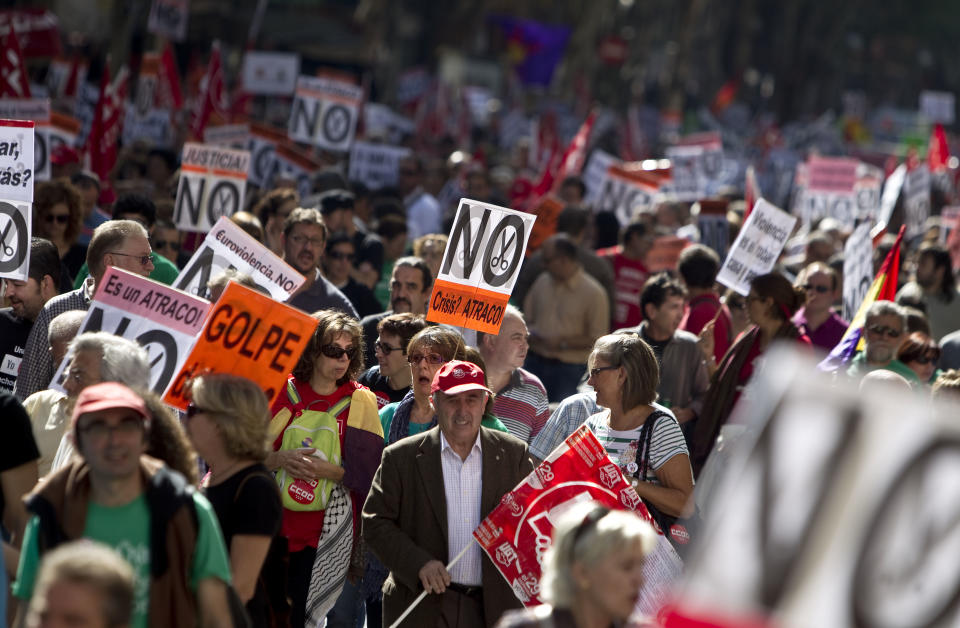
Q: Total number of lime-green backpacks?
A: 1